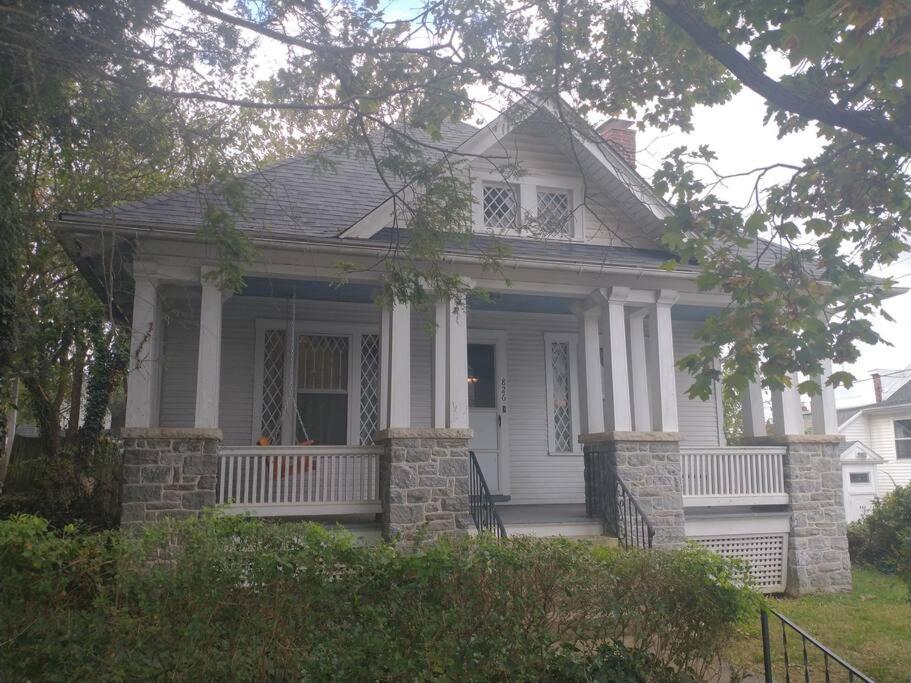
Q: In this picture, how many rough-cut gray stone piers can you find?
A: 4